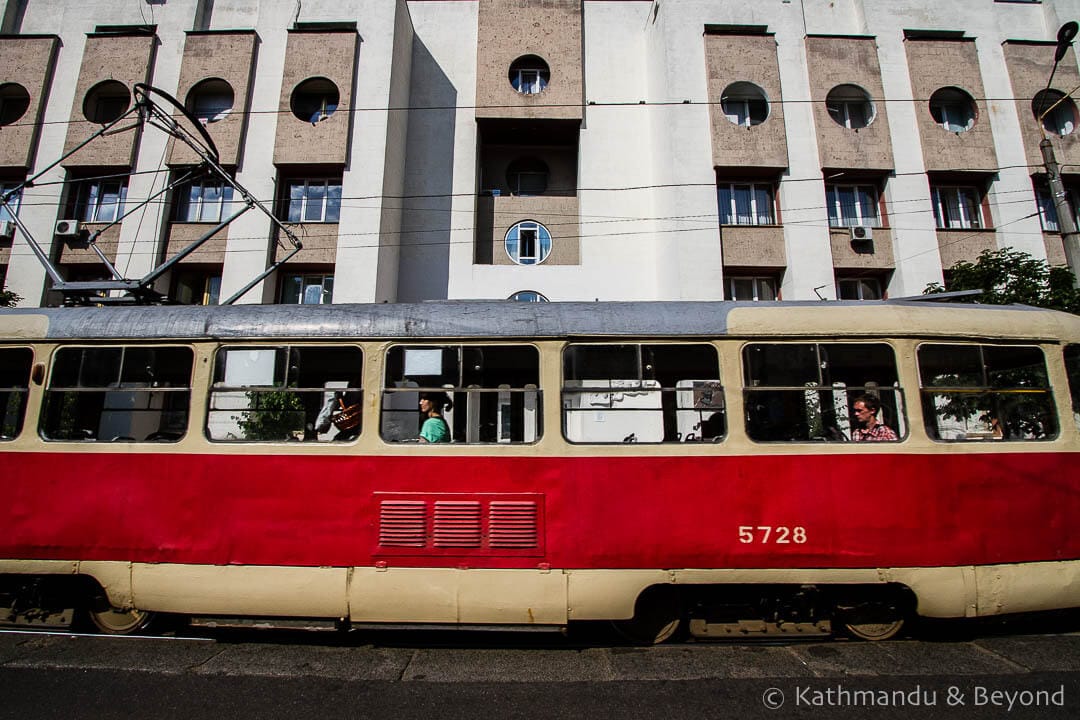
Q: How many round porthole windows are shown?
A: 12